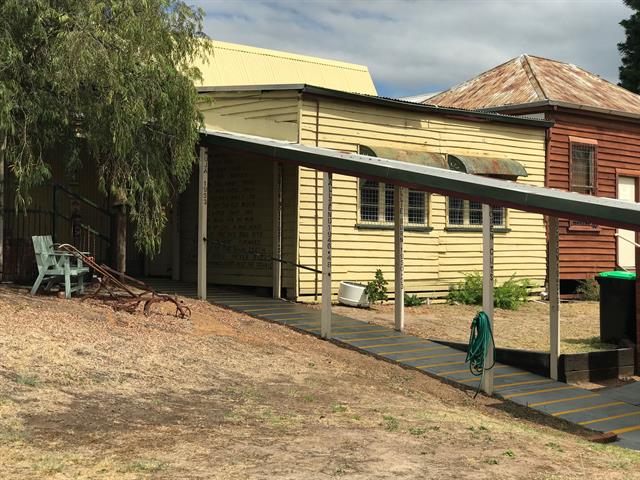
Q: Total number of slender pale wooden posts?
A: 6